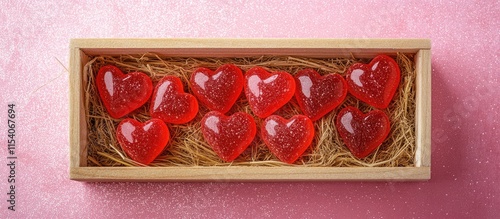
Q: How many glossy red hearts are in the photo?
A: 10